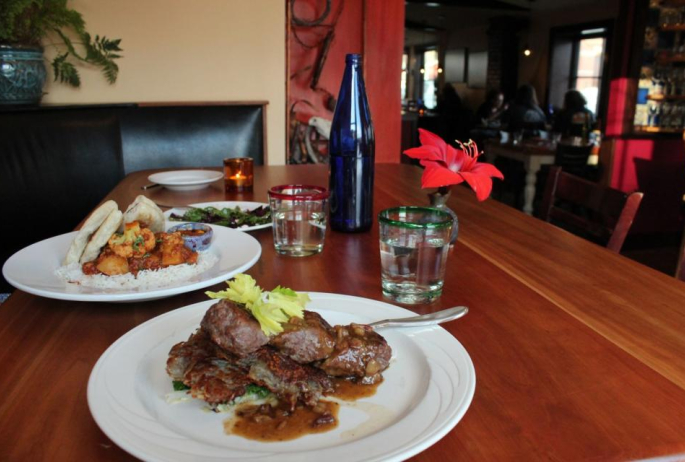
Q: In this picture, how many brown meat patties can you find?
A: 3